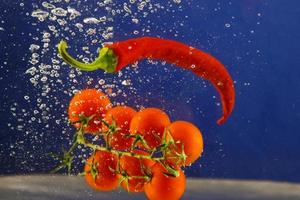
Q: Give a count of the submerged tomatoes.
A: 7